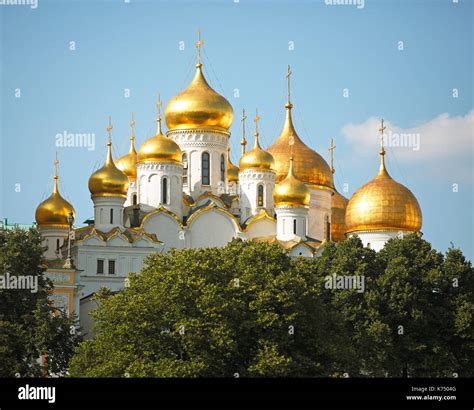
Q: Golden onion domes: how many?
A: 11